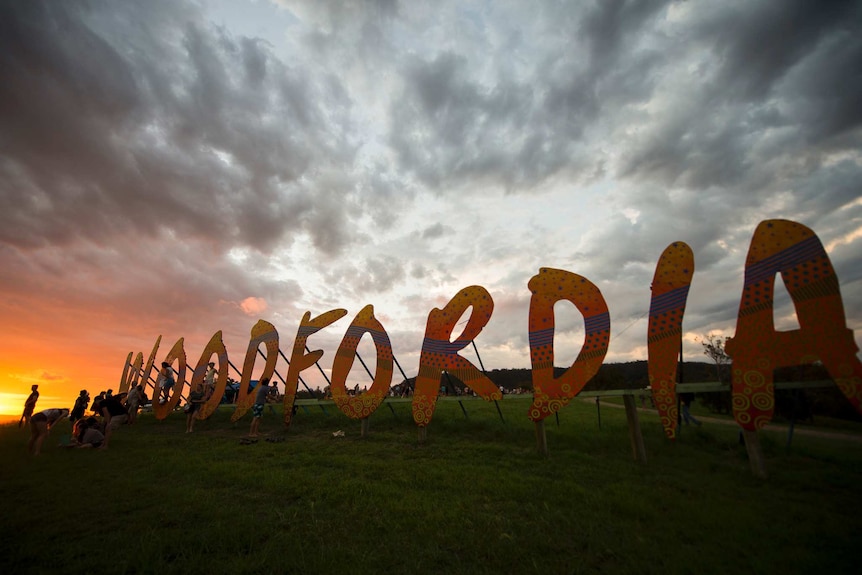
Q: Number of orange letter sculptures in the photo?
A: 10